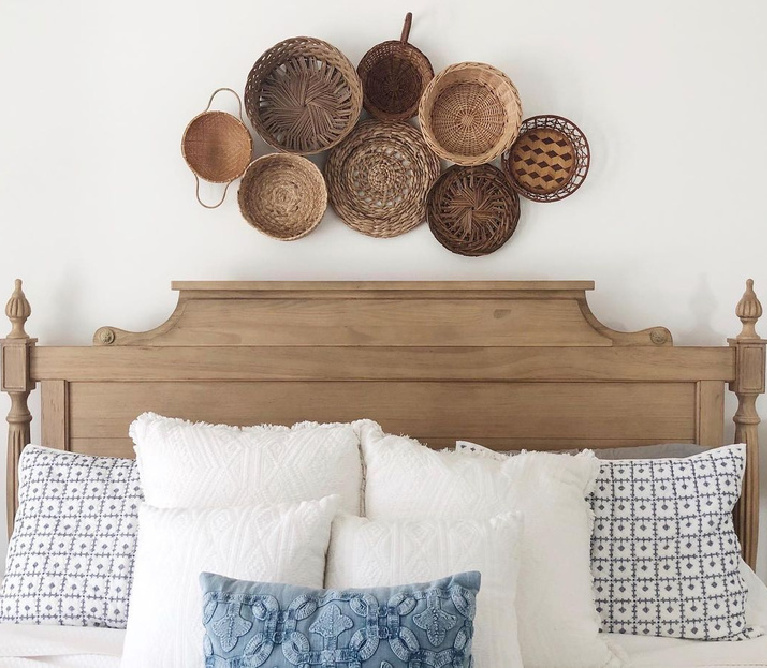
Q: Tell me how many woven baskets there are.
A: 8